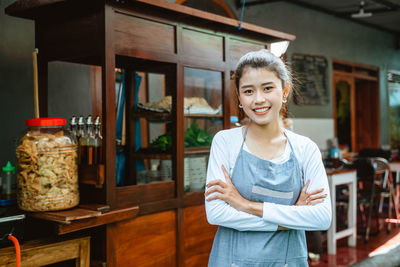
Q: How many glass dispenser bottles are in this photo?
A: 4